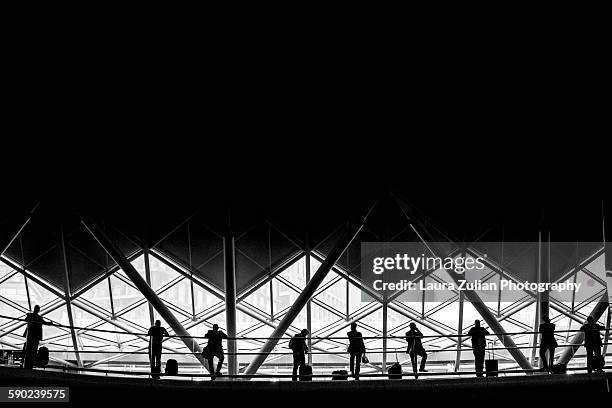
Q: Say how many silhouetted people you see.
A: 9